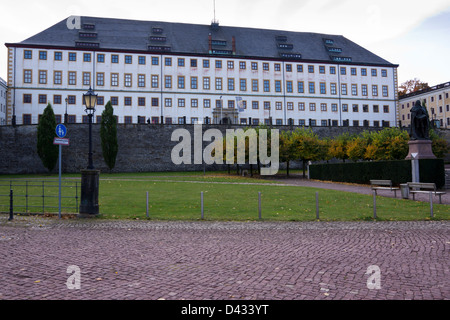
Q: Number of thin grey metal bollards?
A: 6